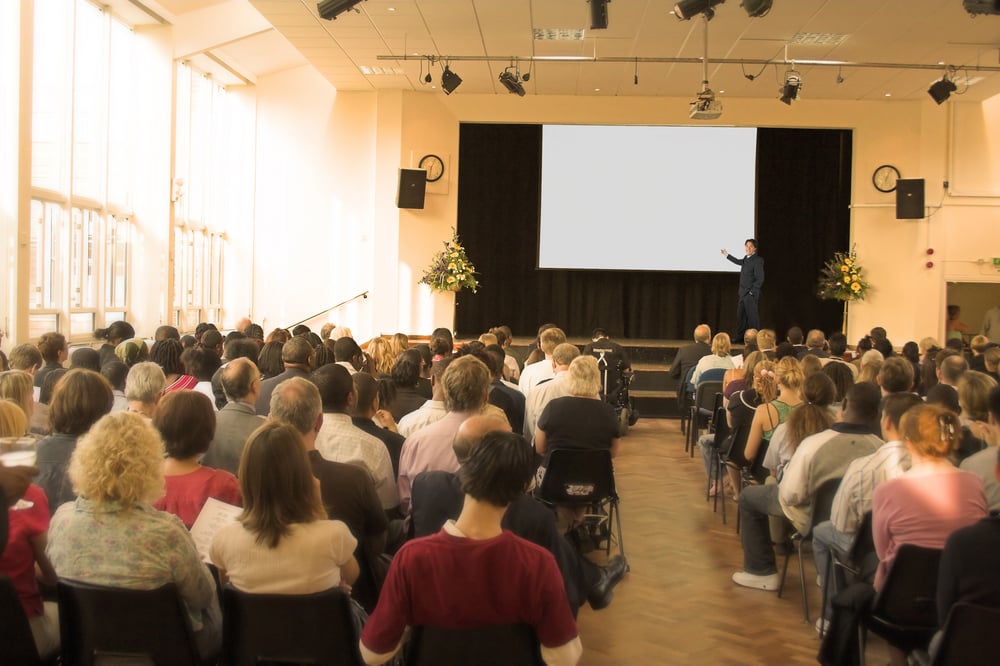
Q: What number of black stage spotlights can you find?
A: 9